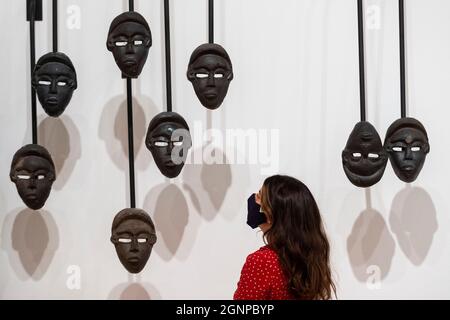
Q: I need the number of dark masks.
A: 8